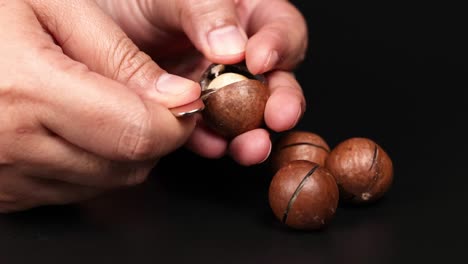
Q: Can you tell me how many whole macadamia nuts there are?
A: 3